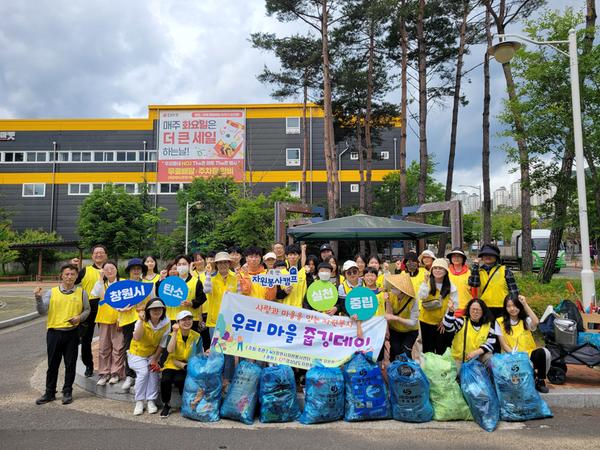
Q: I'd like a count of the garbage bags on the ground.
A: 9